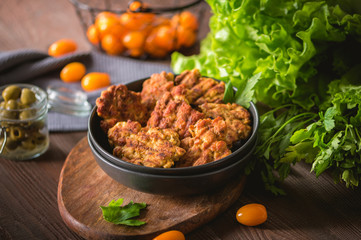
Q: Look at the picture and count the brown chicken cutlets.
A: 7